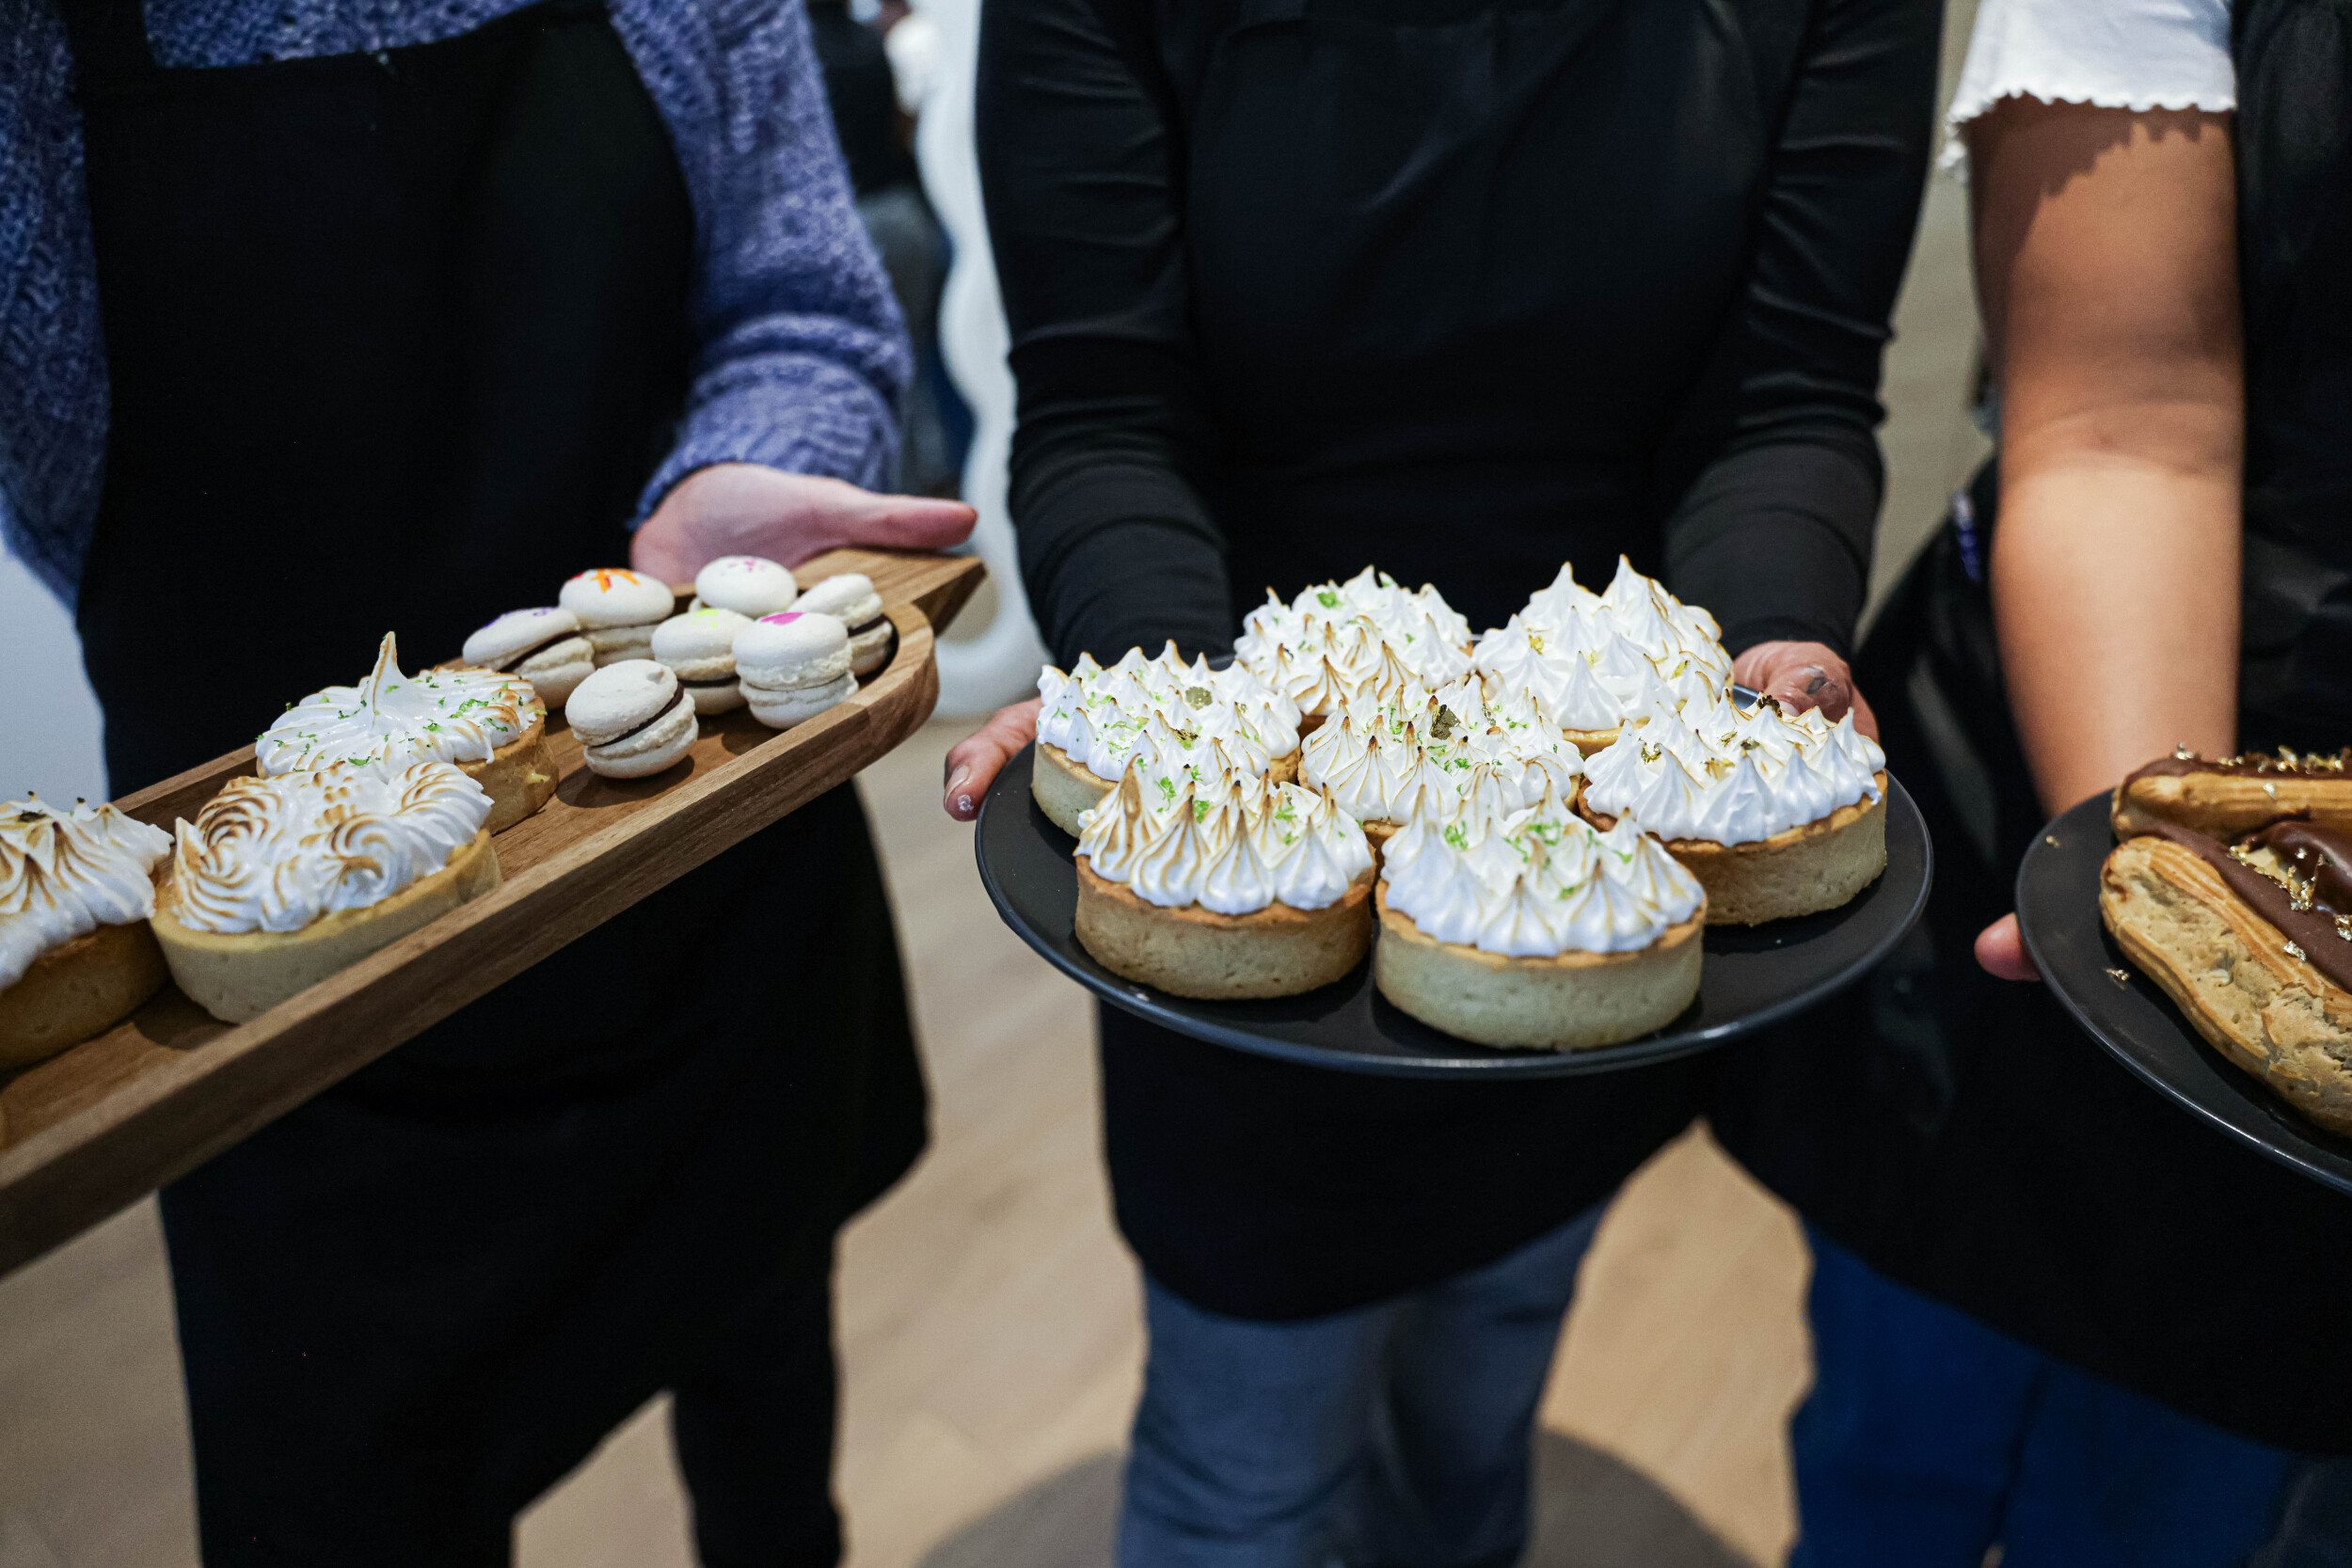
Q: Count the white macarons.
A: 7